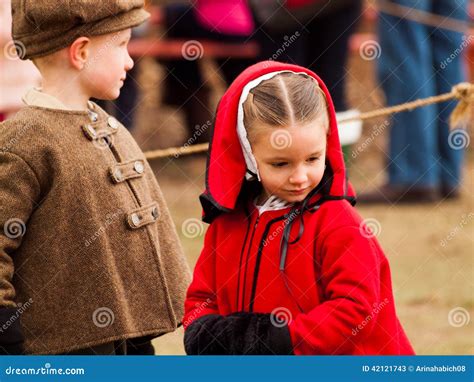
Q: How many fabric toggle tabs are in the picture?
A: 3